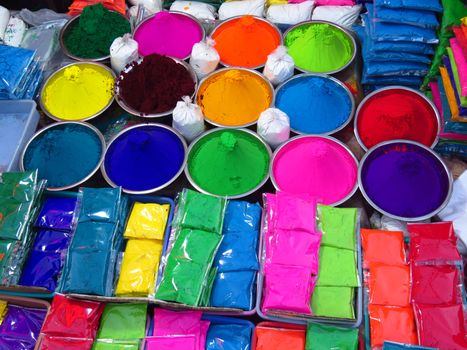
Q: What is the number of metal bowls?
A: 14